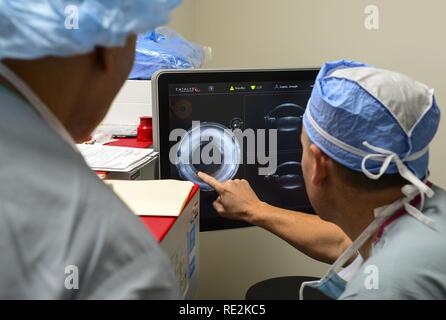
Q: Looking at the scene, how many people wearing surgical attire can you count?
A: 2